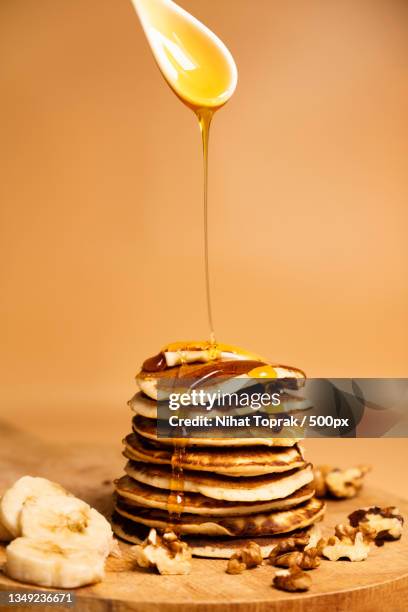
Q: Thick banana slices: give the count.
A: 3